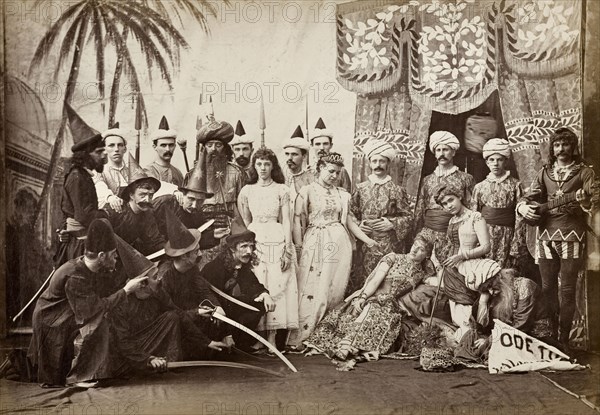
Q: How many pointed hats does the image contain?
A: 11